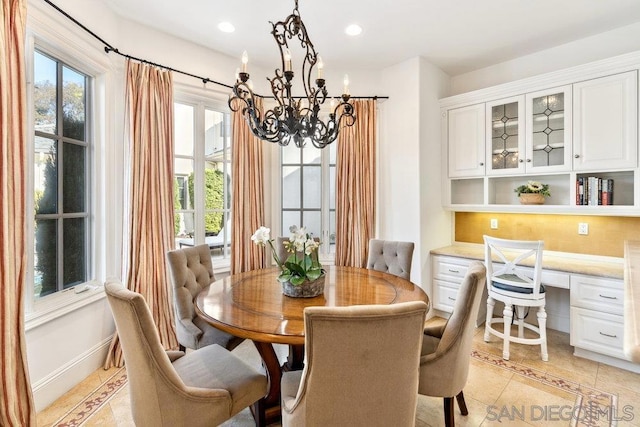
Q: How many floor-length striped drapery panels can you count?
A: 4